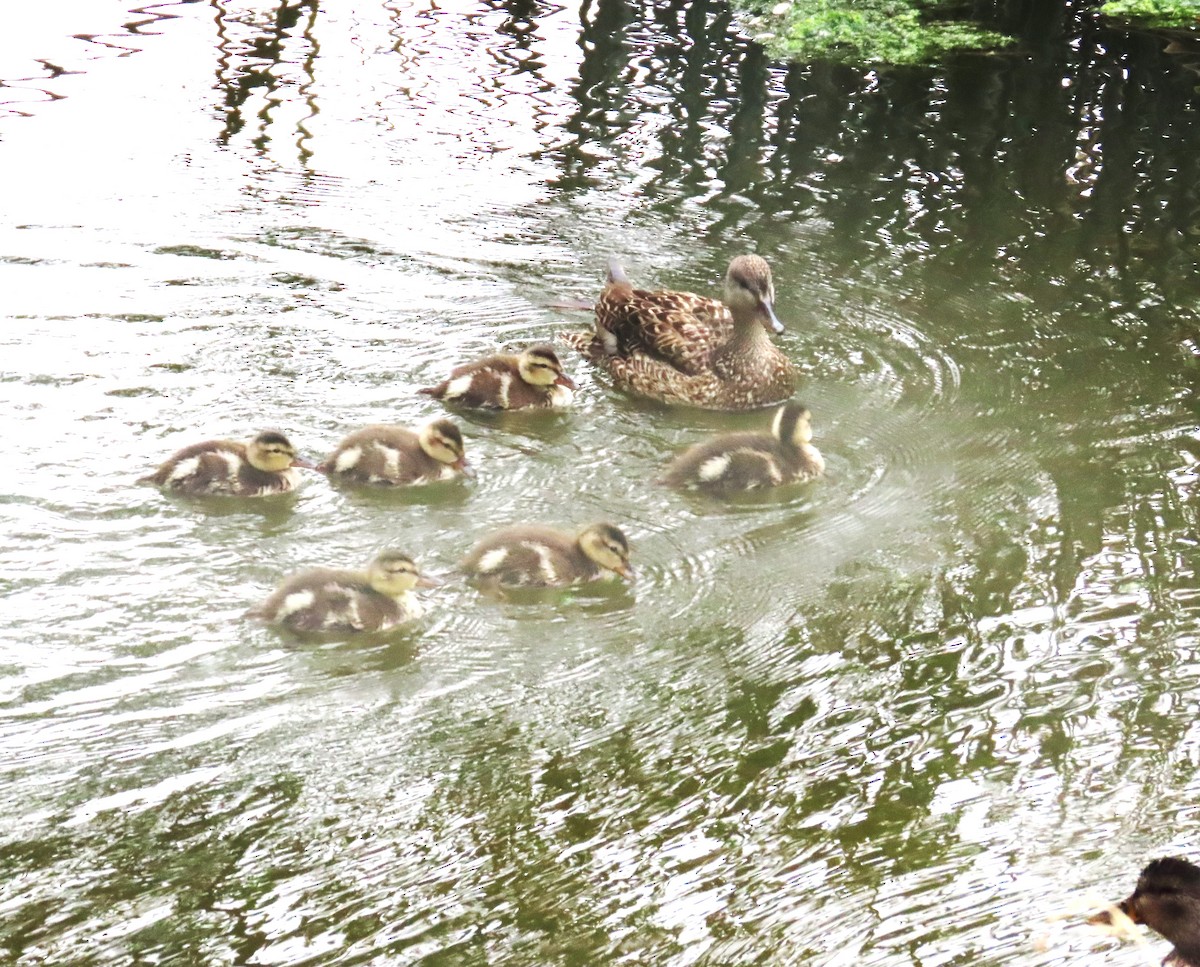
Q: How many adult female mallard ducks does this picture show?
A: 1